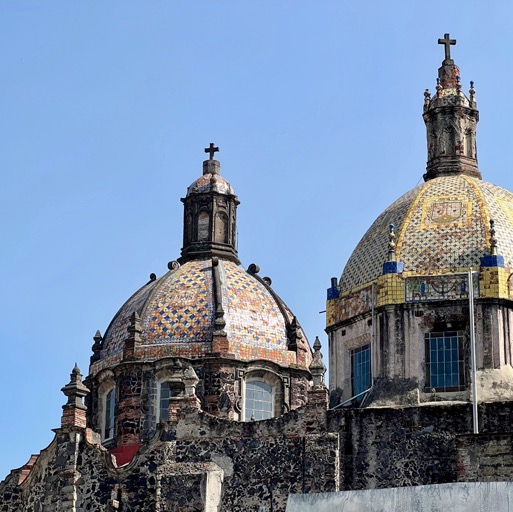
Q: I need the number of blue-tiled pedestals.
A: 3